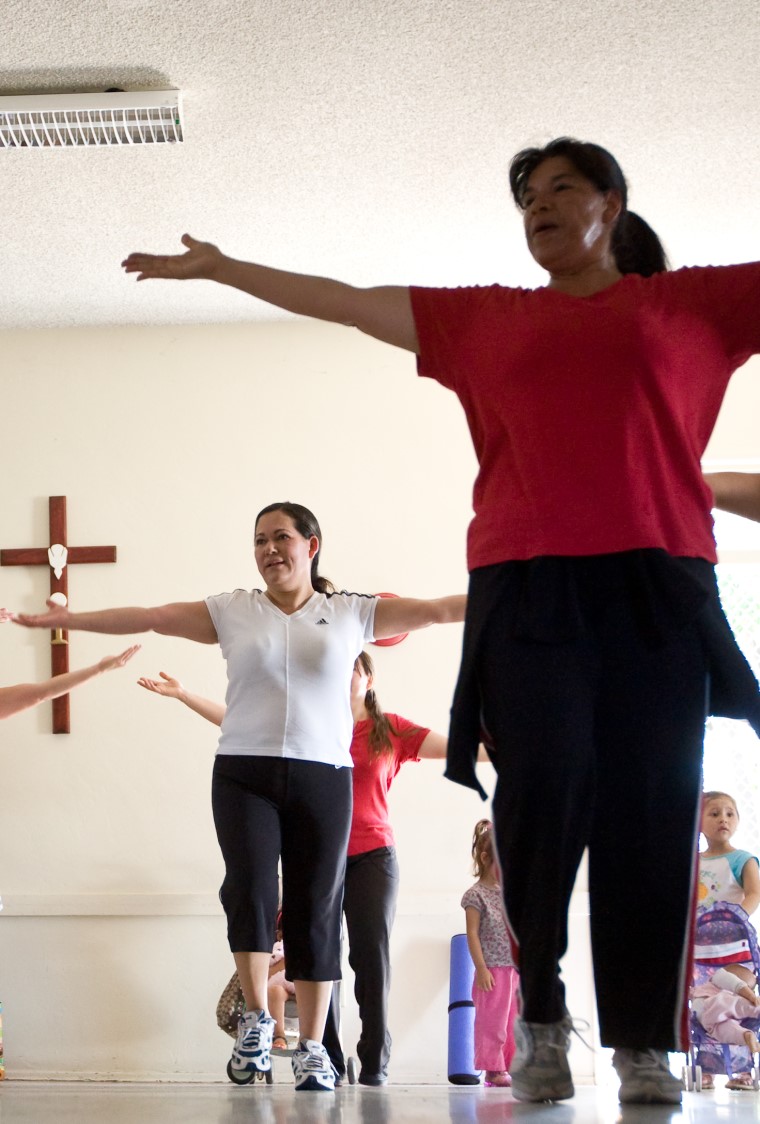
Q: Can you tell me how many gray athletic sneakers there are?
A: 2